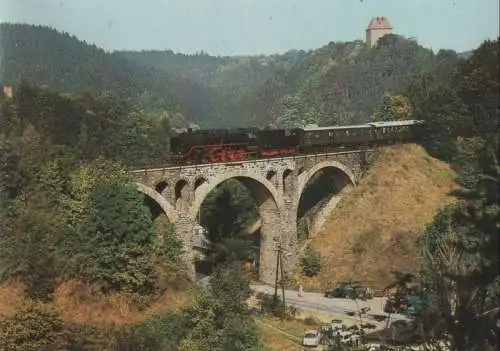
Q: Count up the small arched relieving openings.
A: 6